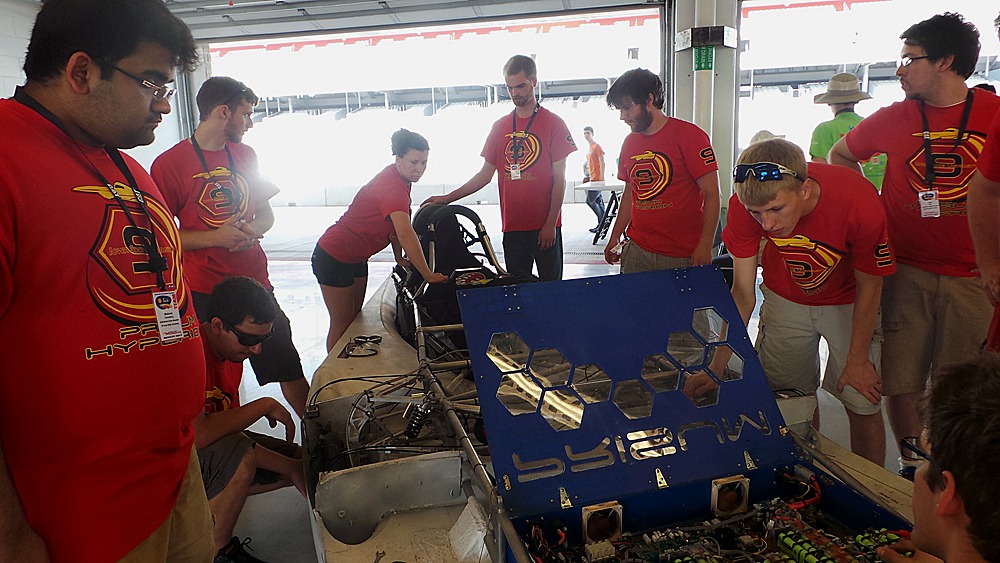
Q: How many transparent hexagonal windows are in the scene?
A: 11